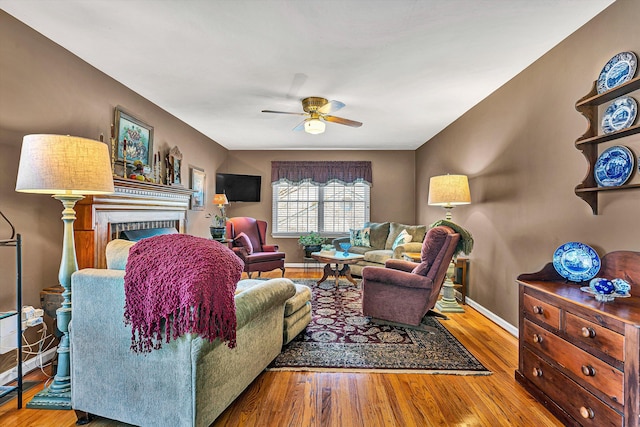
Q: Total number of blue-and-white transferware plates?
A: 4